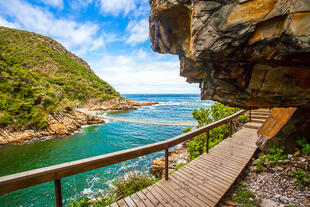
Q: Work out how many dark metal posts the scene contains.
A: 5